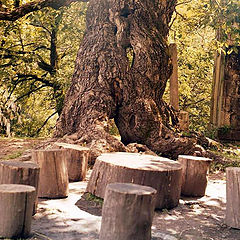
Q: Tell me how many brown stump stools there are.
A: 7